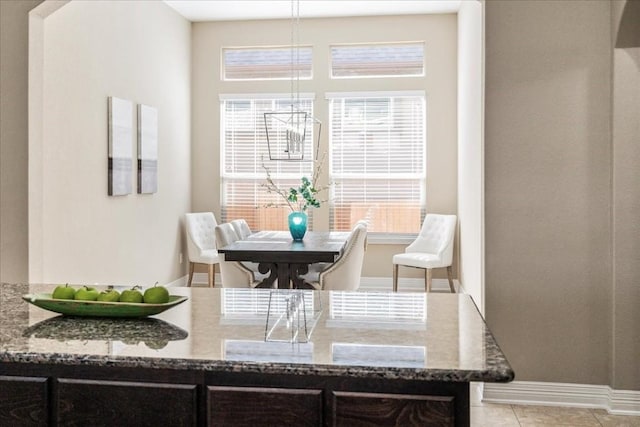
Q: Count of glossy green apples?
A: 5